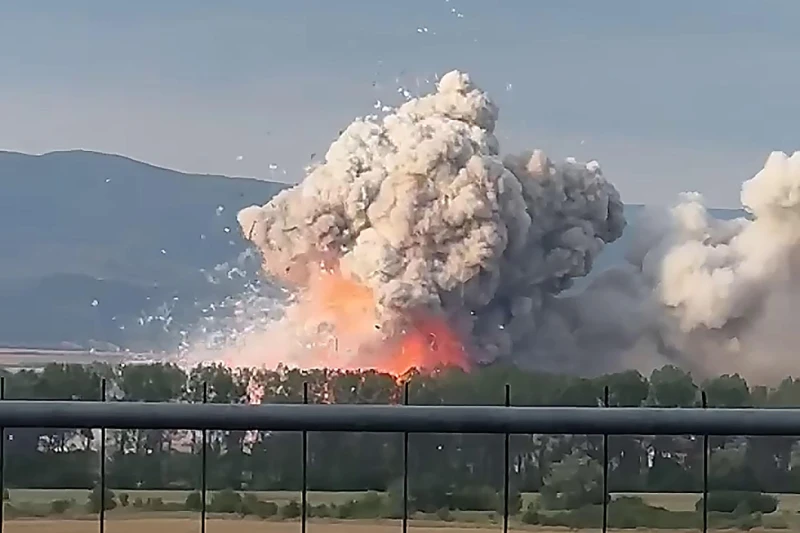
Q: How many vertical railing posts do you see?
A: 8